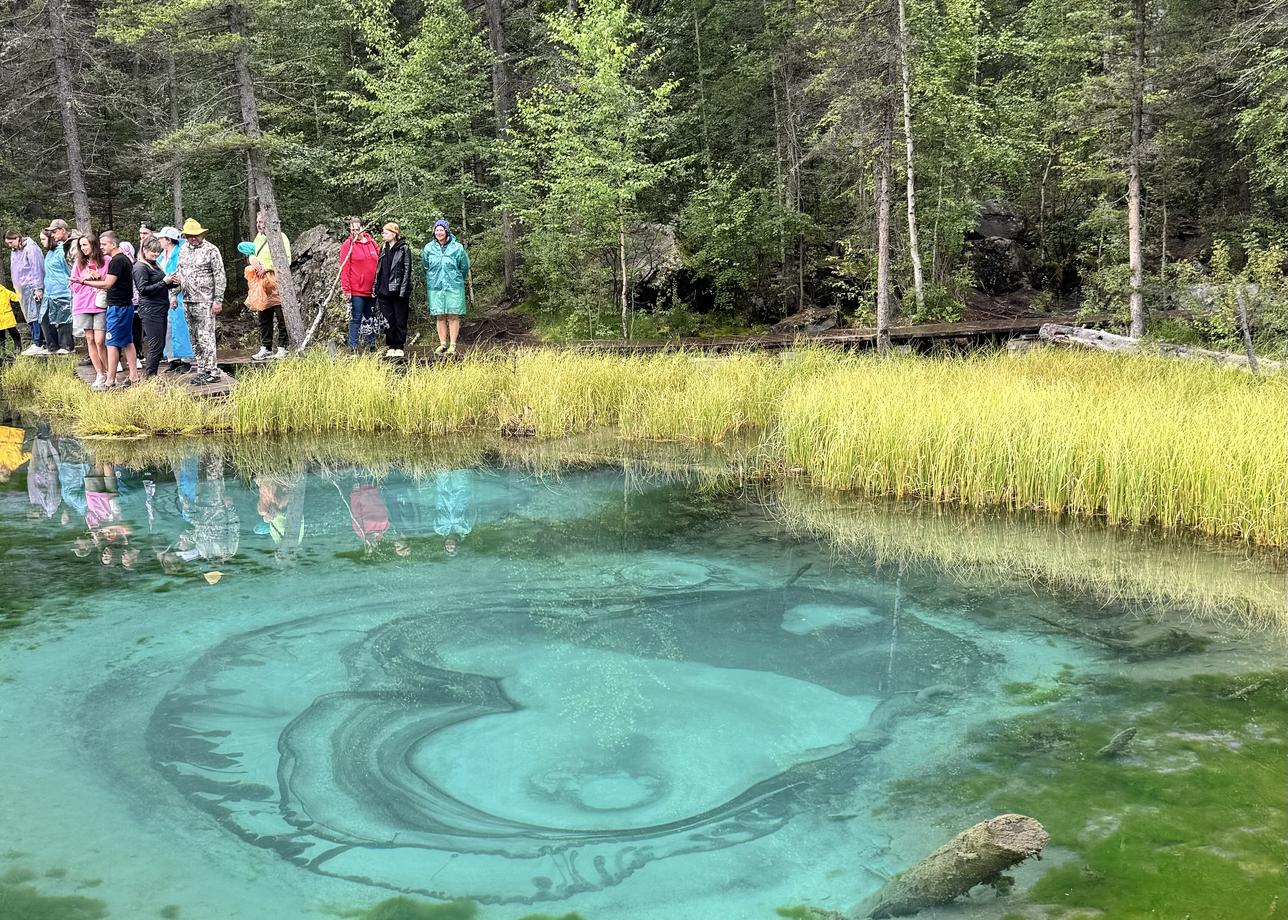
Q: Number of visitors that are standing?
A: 15